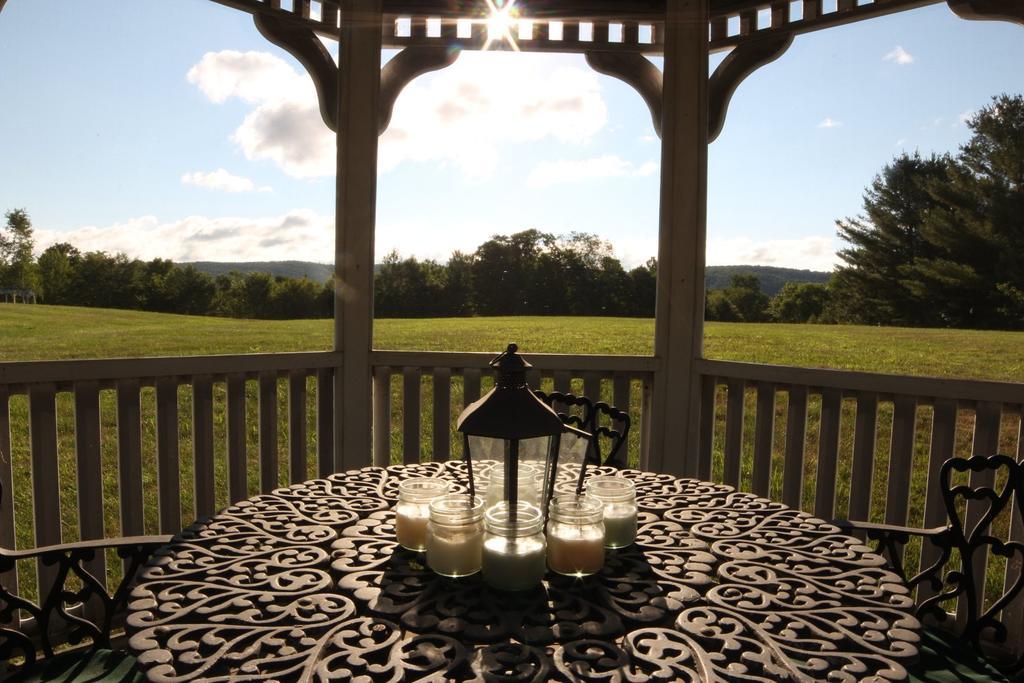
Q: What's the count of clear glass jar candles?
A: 6